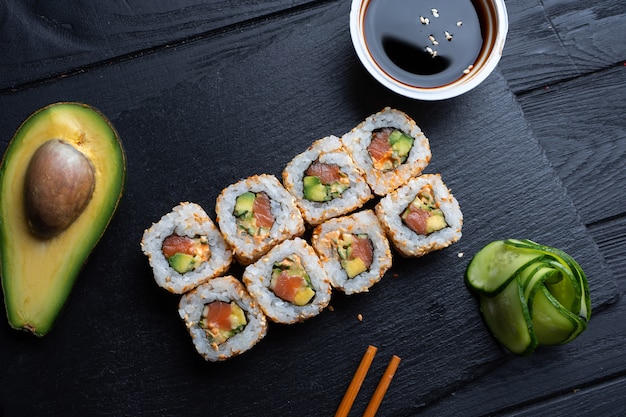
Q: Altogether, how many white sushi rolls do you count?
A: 8